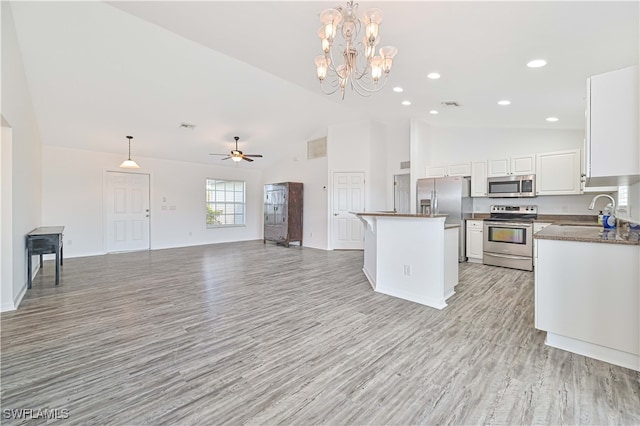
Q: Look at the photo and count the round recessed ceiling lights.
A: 7